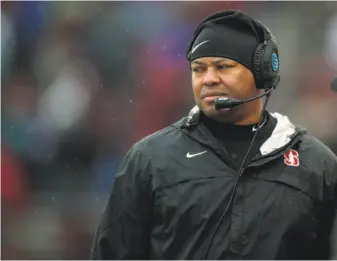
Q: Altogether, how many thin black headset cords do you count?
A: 1